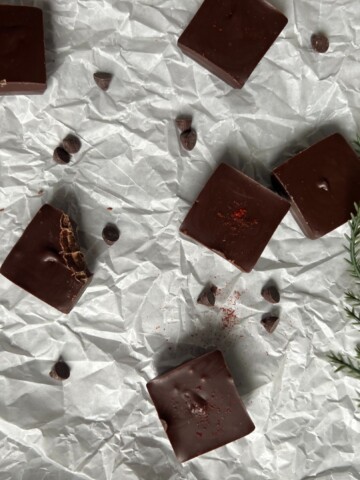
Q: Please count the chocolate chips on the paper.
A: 11